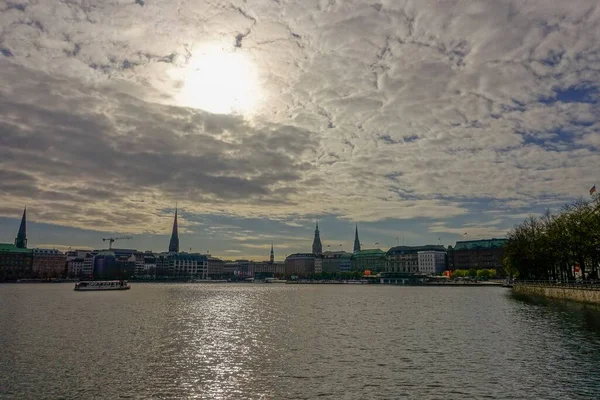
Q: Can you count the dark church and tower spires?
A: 5